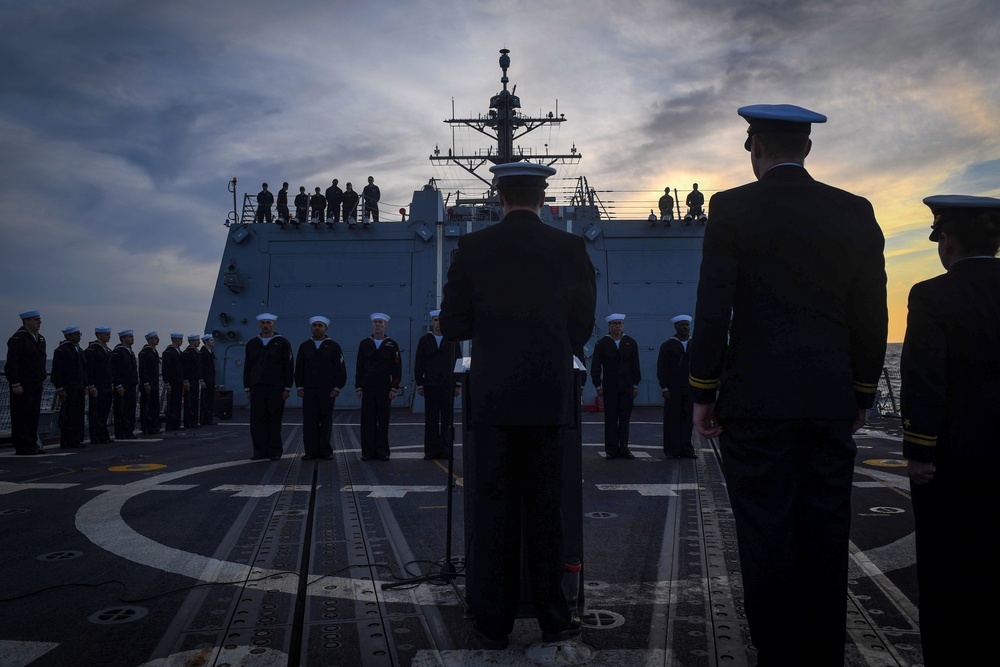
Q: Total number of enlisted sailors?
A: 14